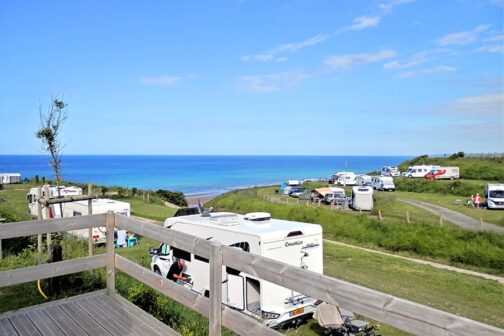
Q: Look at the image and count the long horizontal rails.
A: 4